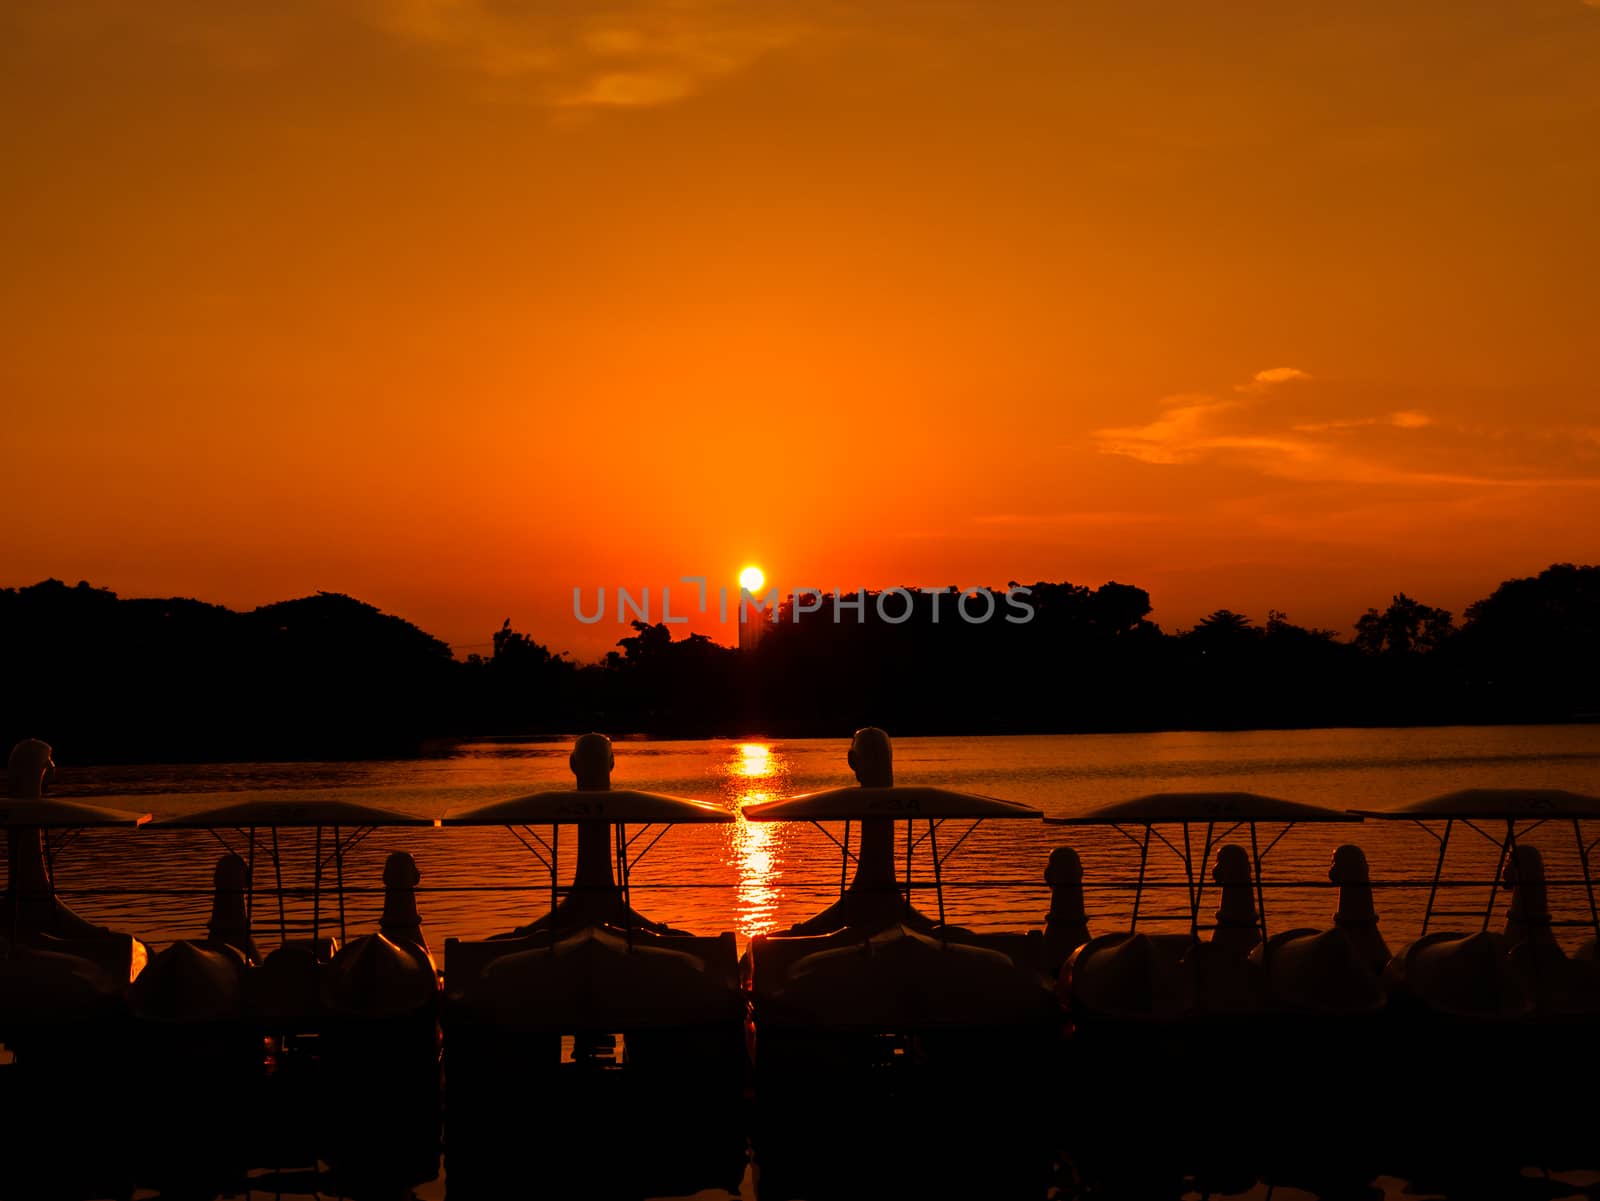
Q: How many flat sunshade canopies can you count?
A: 6